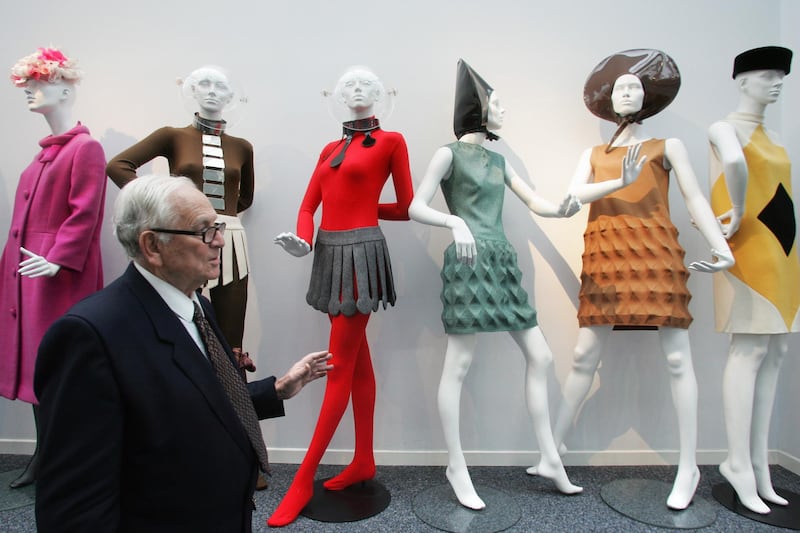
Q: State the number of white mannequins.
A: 6